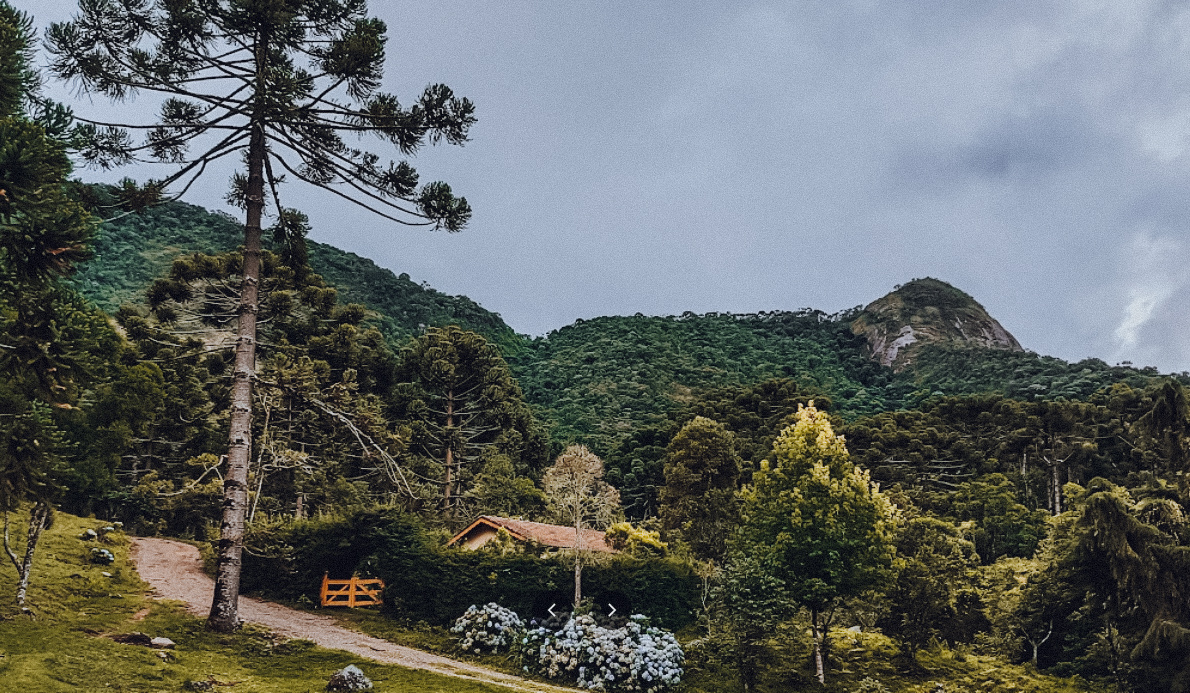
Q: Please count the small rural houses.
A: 1